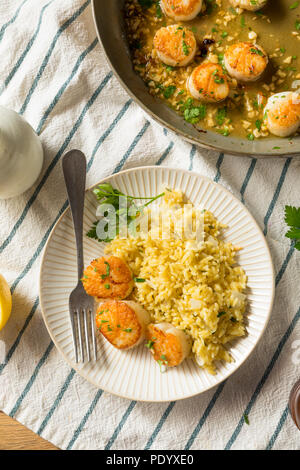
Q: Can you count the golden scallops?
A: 9